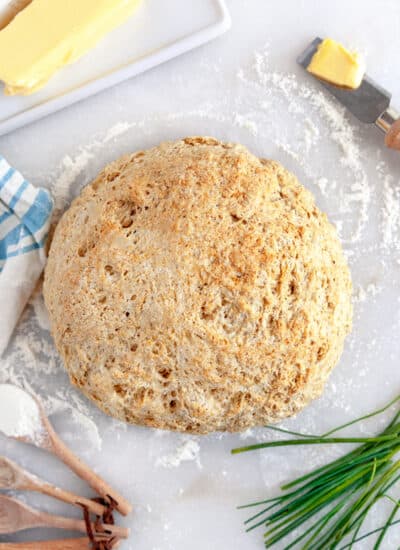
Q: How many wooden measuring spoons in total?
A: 4